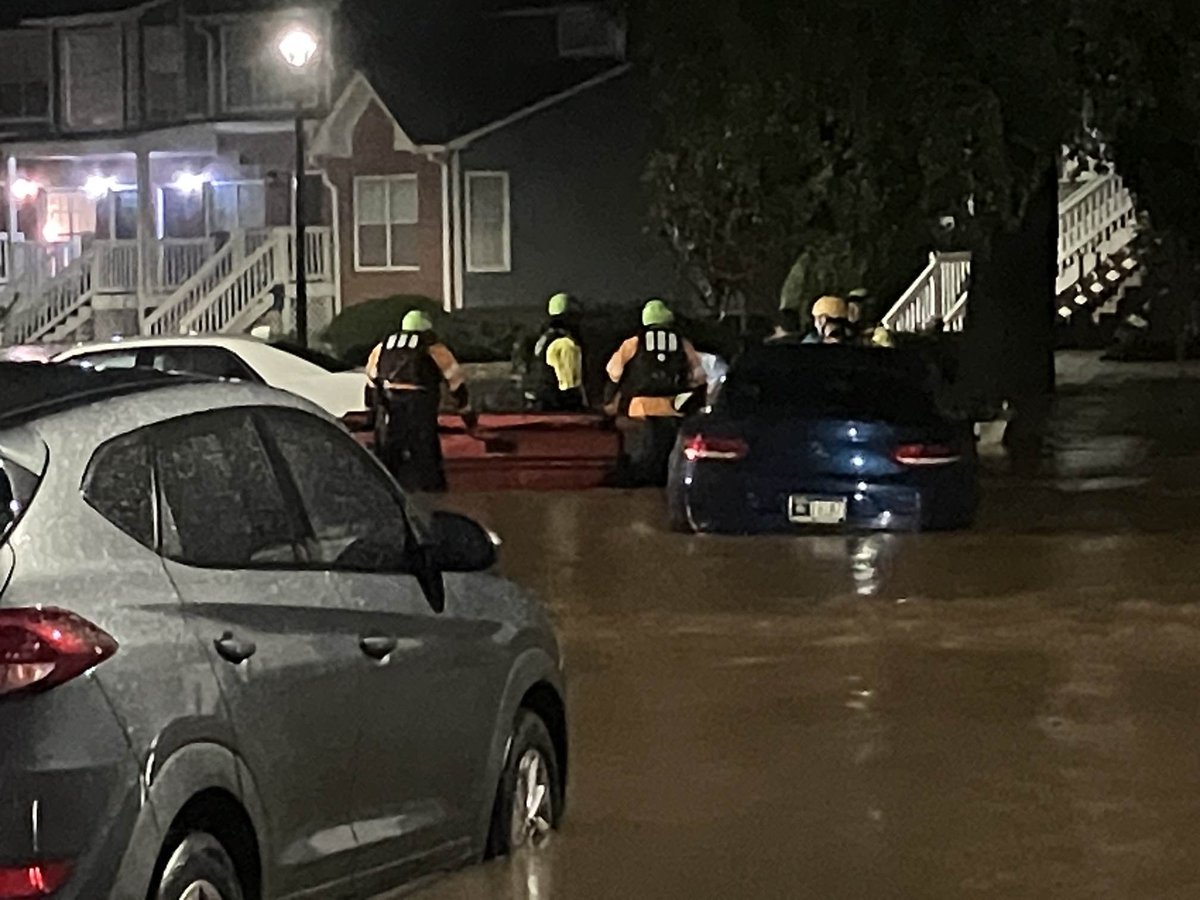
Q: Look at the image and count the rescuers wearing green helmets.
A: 3